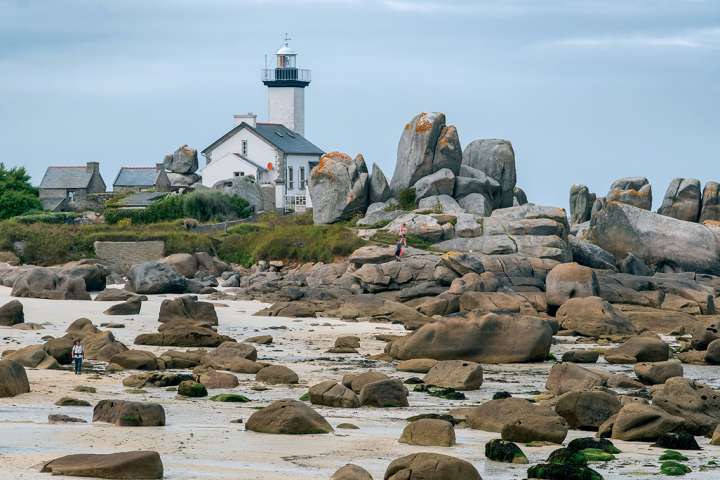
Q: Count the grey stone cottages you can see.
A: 2